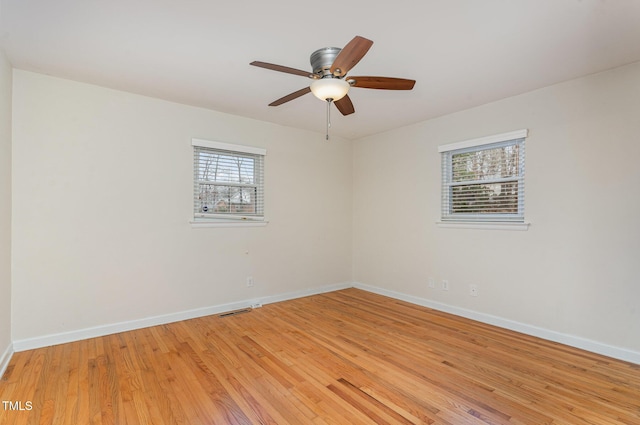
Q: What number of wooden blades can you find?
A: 5